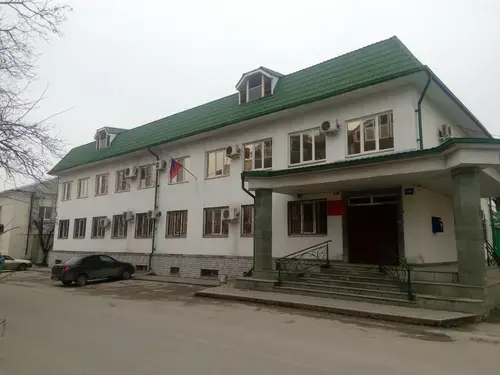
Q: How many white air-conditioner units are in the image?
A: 9